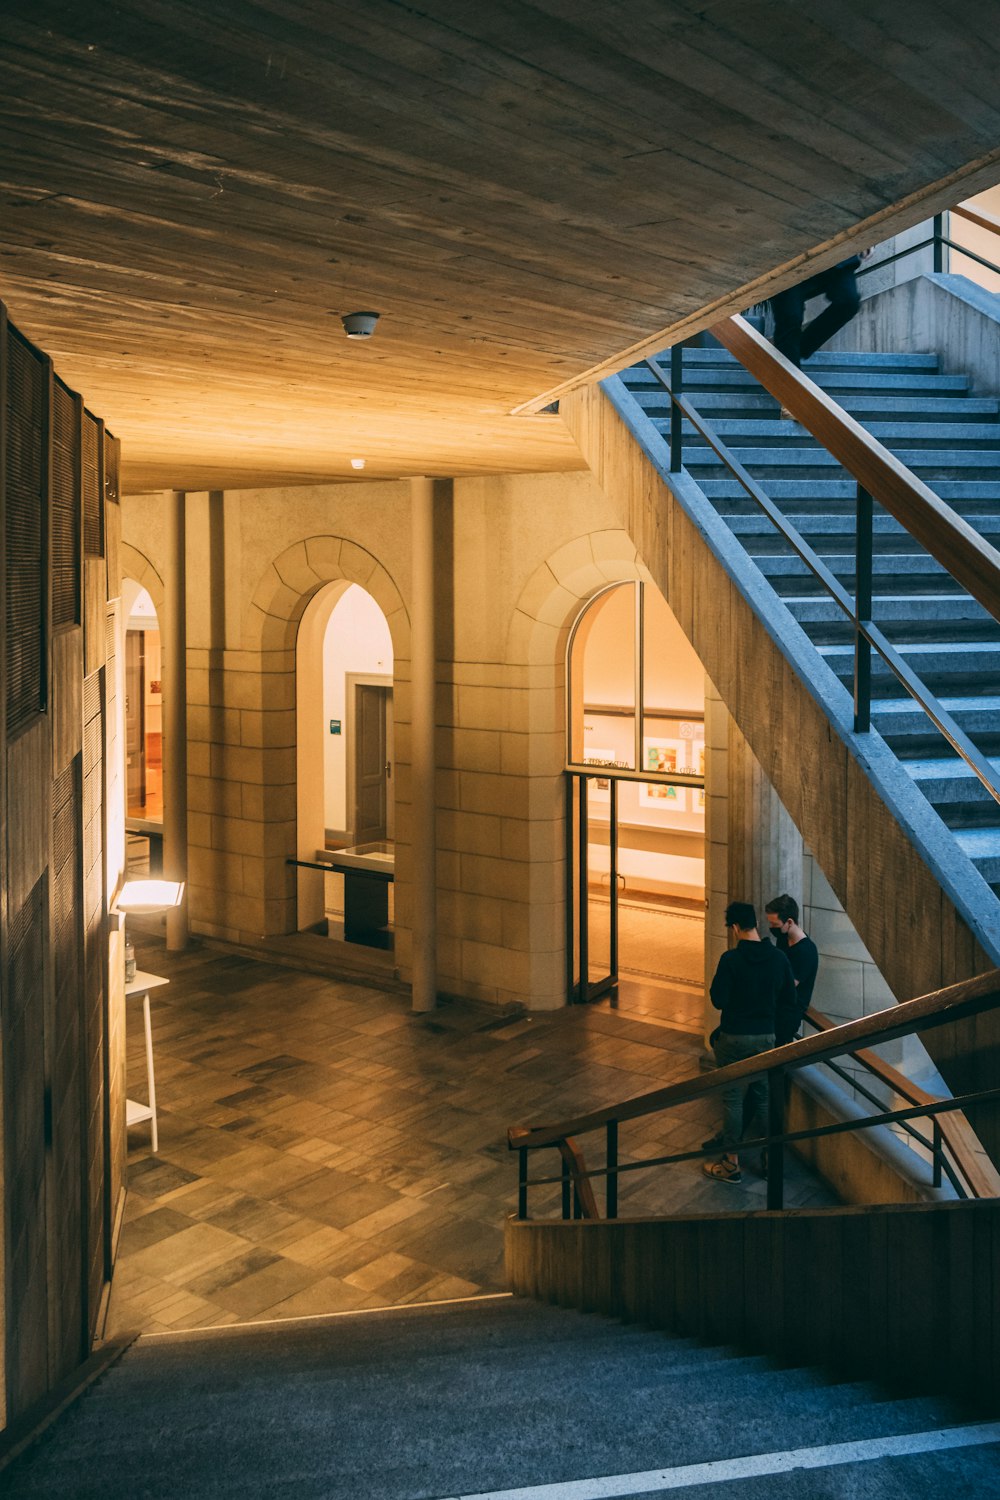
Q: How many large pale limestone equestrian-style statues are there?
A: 0